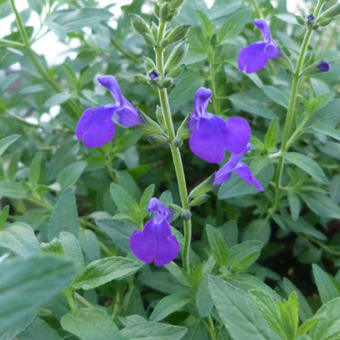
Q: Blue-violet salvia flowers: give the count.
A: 5